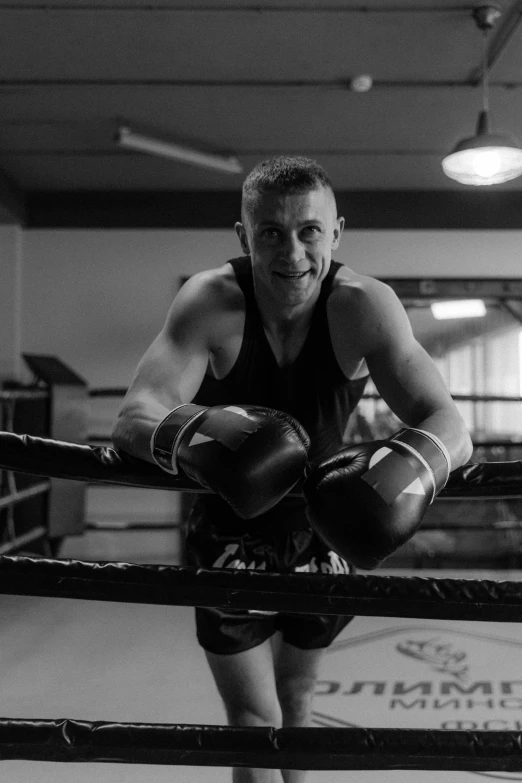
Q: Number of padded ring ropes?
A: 3